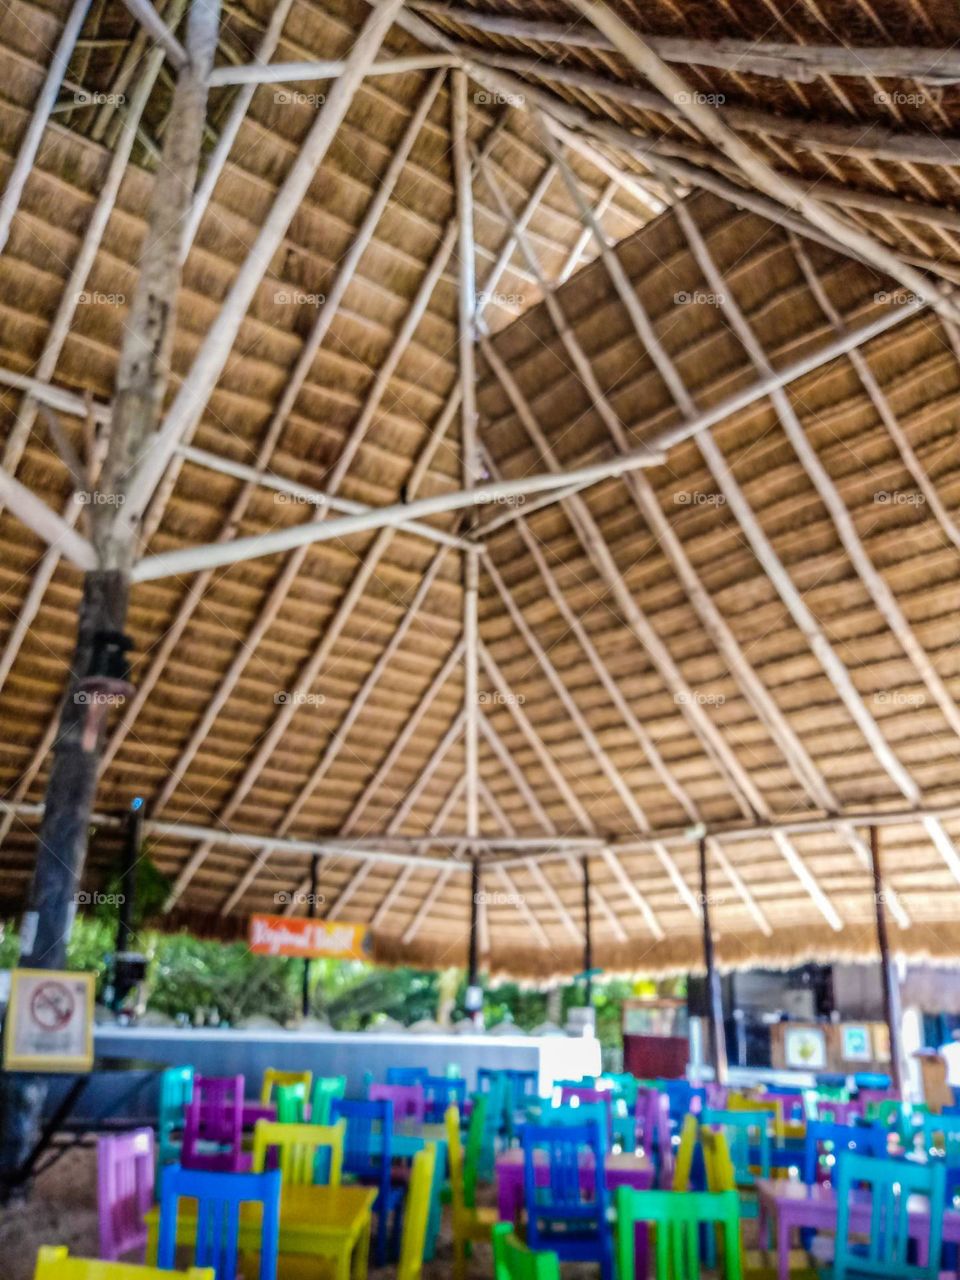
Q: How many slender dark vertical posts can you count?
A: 6